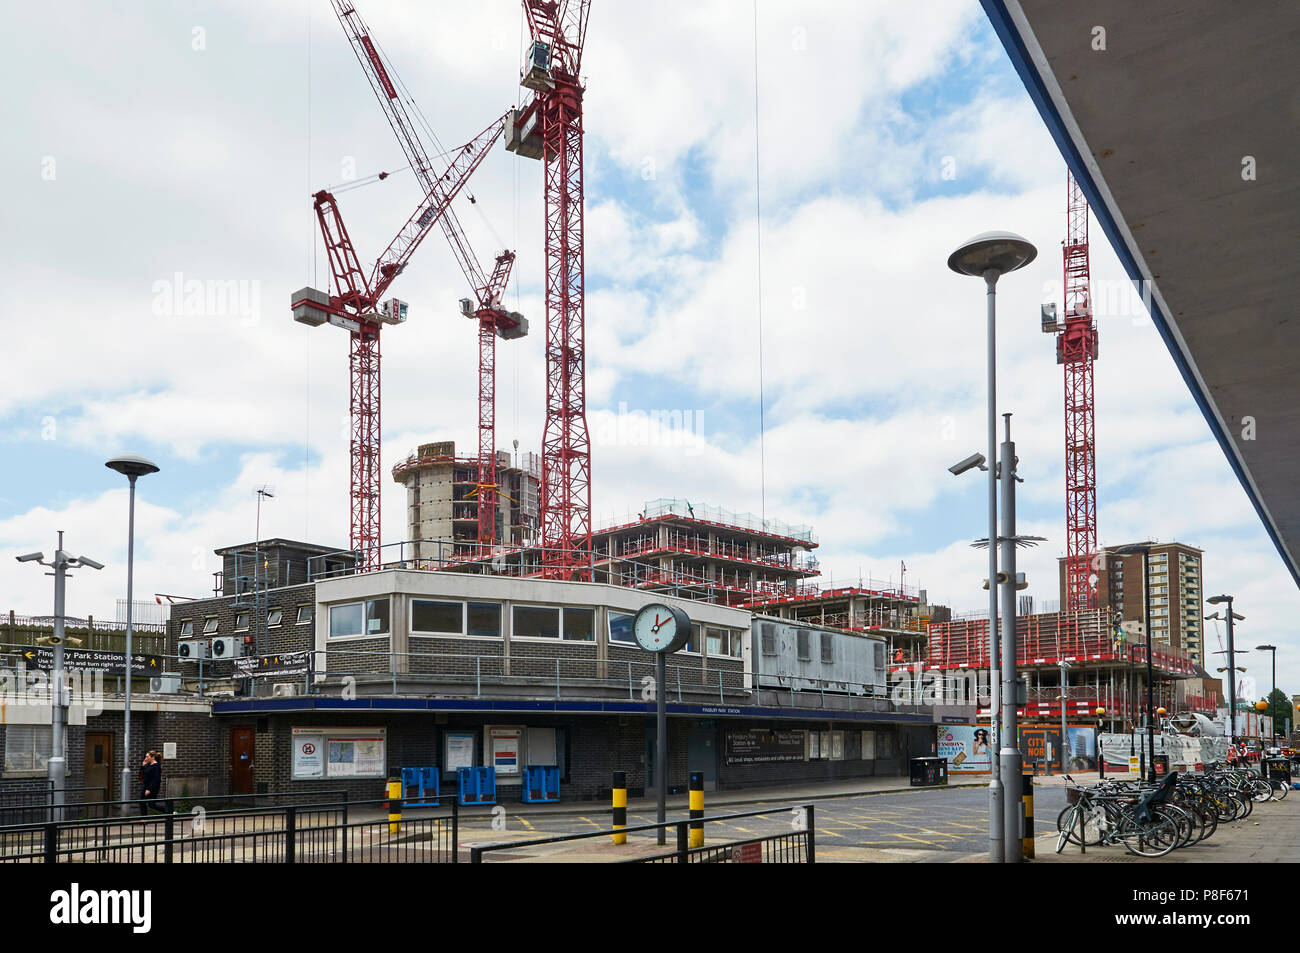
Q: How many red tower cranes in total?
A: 4